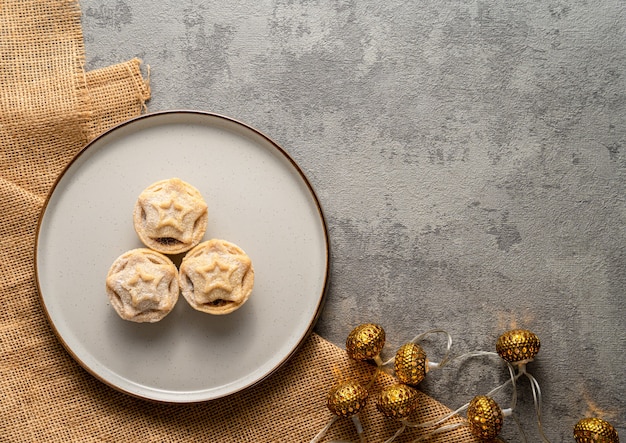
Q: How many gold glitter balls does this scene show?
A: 7